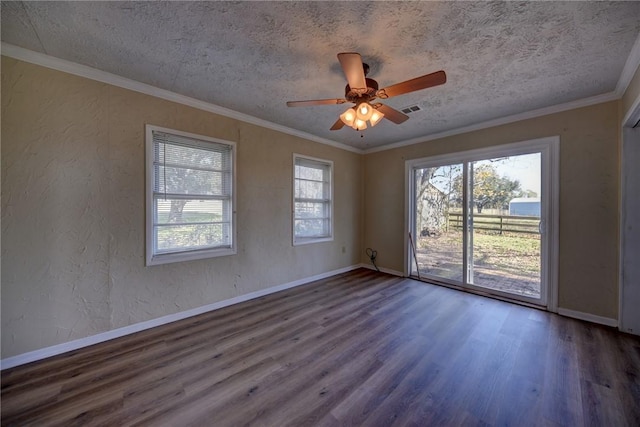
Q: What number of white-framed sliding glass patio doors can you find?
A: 1